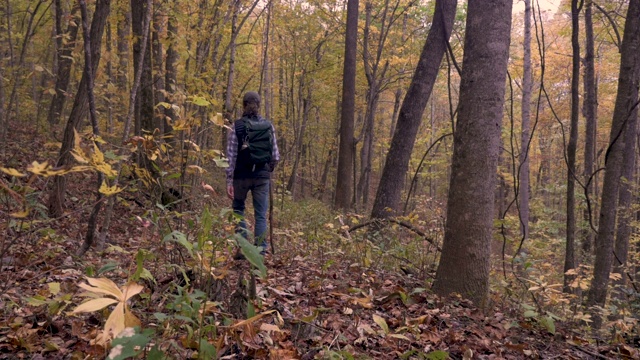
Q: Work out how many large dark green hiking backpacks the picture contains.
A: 1